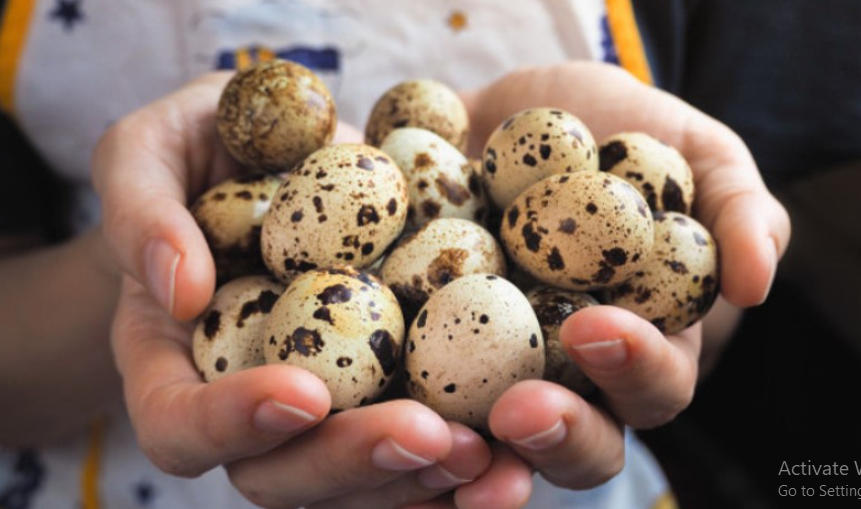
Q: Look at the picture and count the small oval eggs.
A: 14